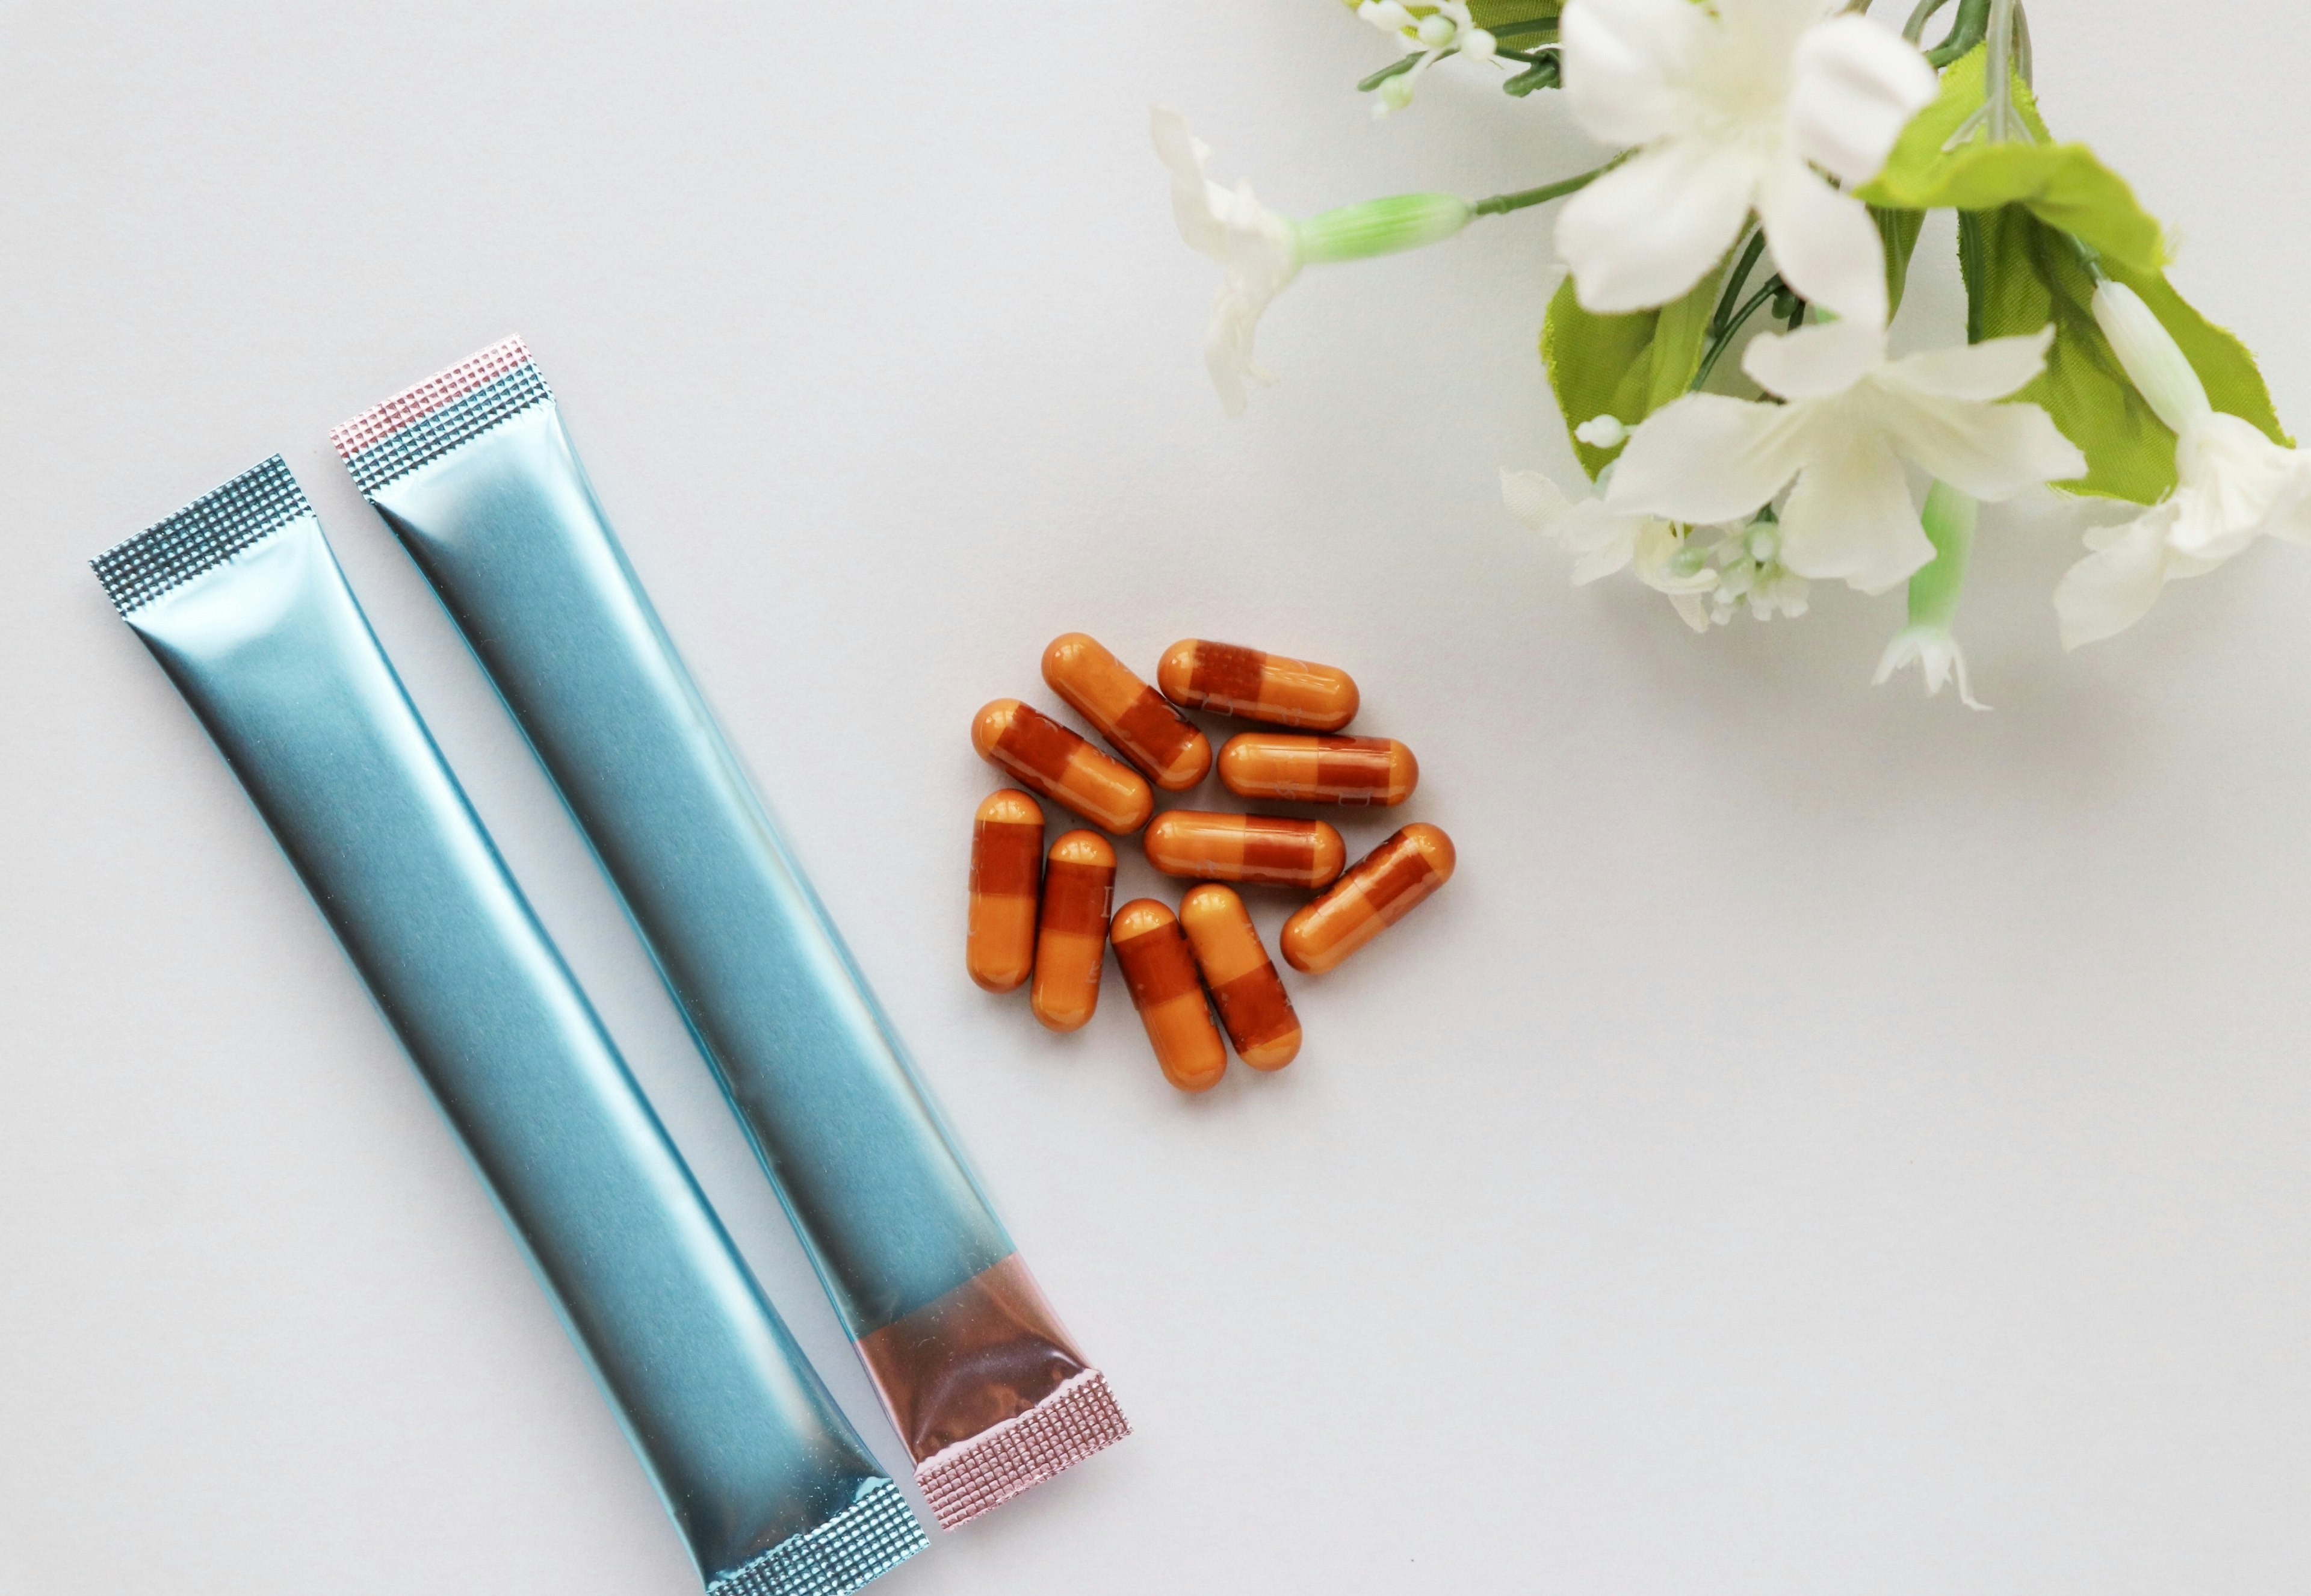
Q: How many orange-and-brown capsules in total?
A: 10